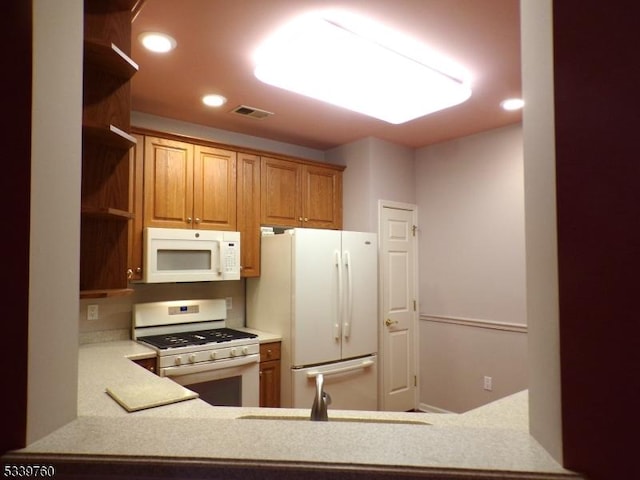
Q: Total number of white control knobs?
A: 5